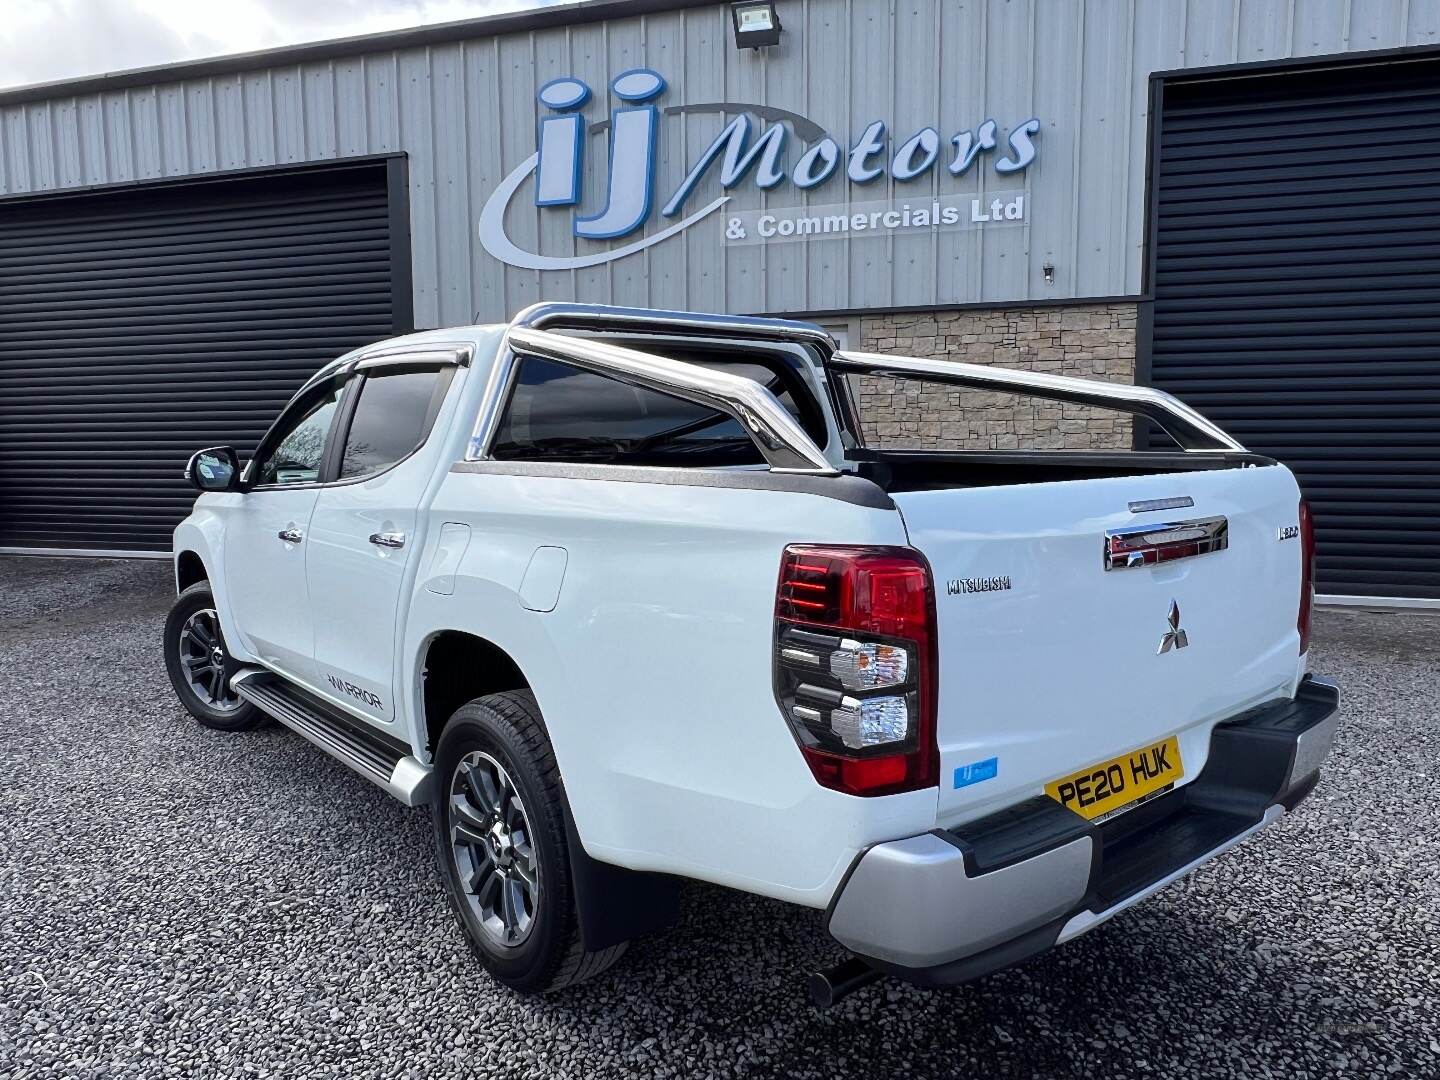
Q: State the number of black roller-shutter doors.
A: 2